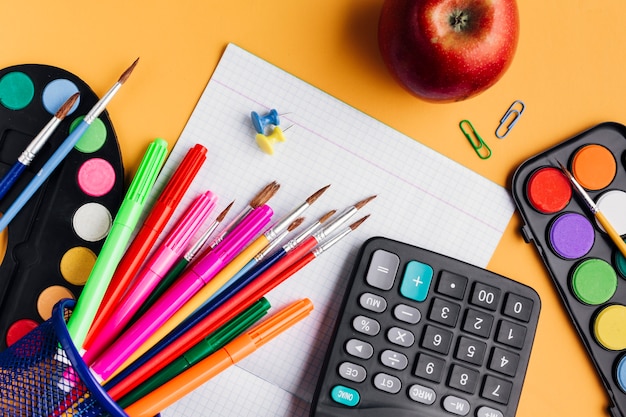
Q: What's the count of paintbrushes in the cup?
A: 7